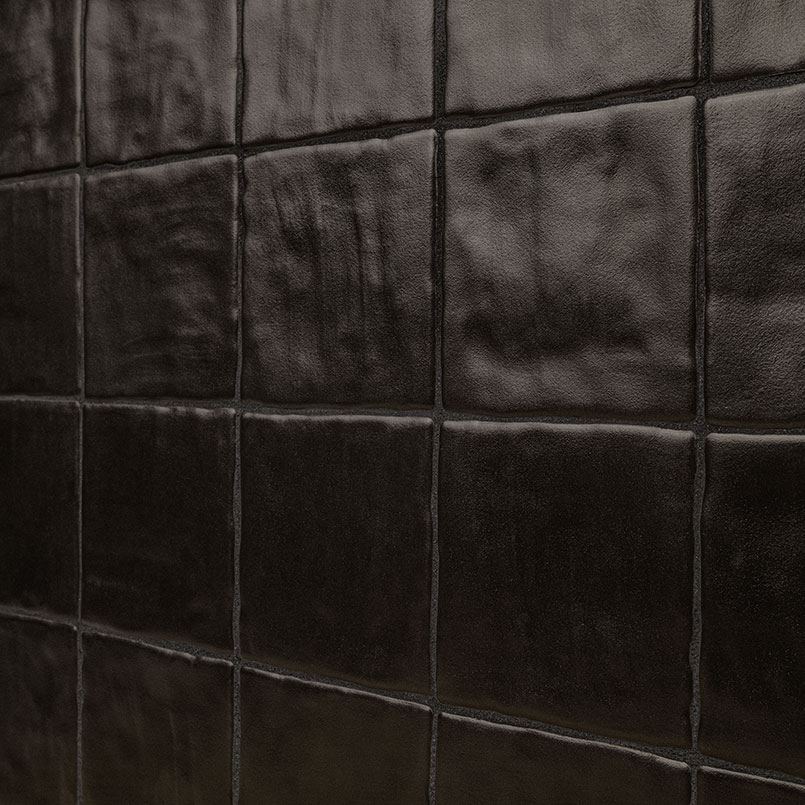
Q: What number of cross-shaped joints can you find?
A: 12